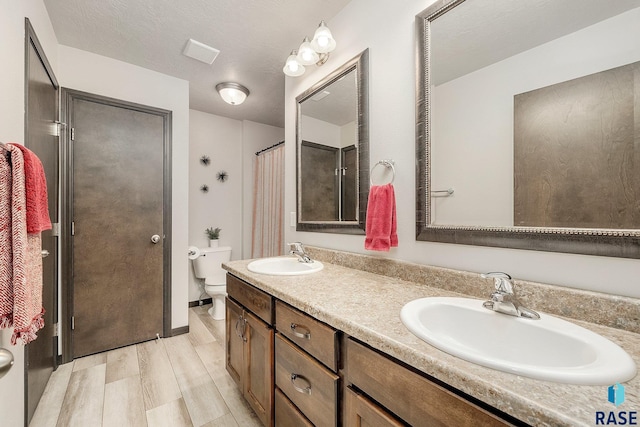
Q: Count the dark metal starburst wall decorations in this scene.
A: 3